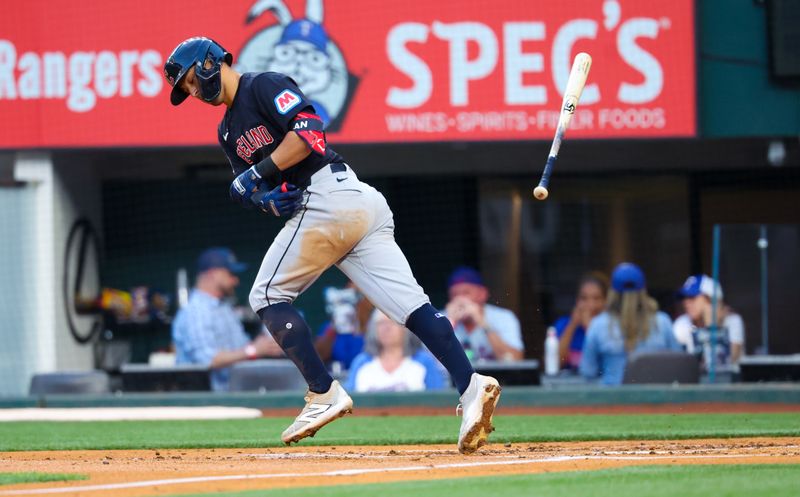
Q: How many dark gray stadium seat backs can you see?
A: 3